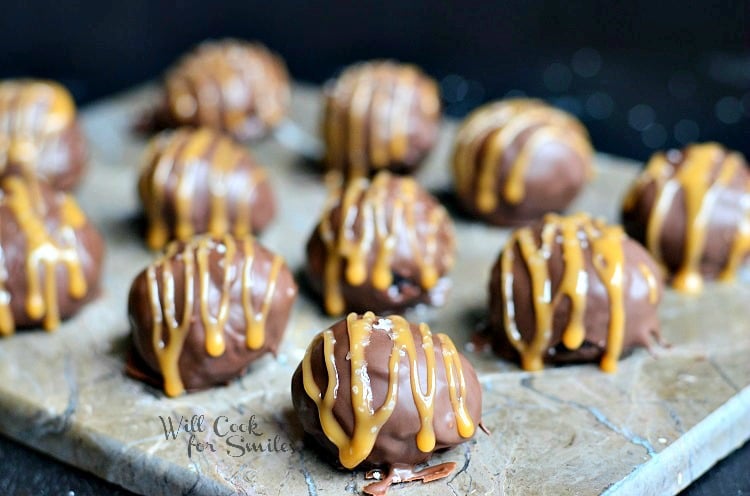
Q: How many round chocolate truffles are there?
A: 11